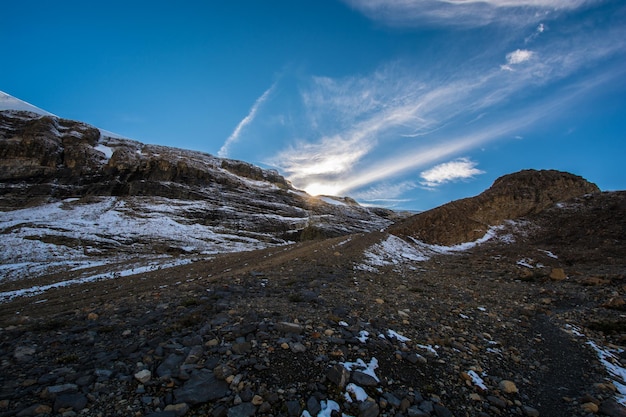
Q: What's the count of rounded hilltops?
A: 1